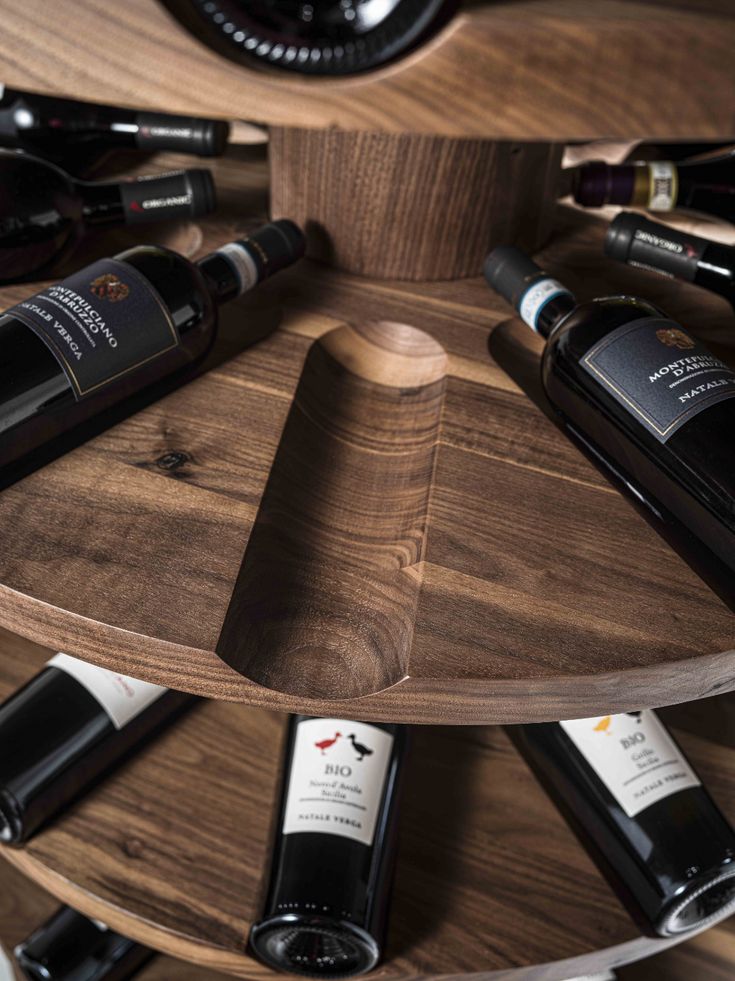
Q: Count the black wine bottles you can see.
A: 11